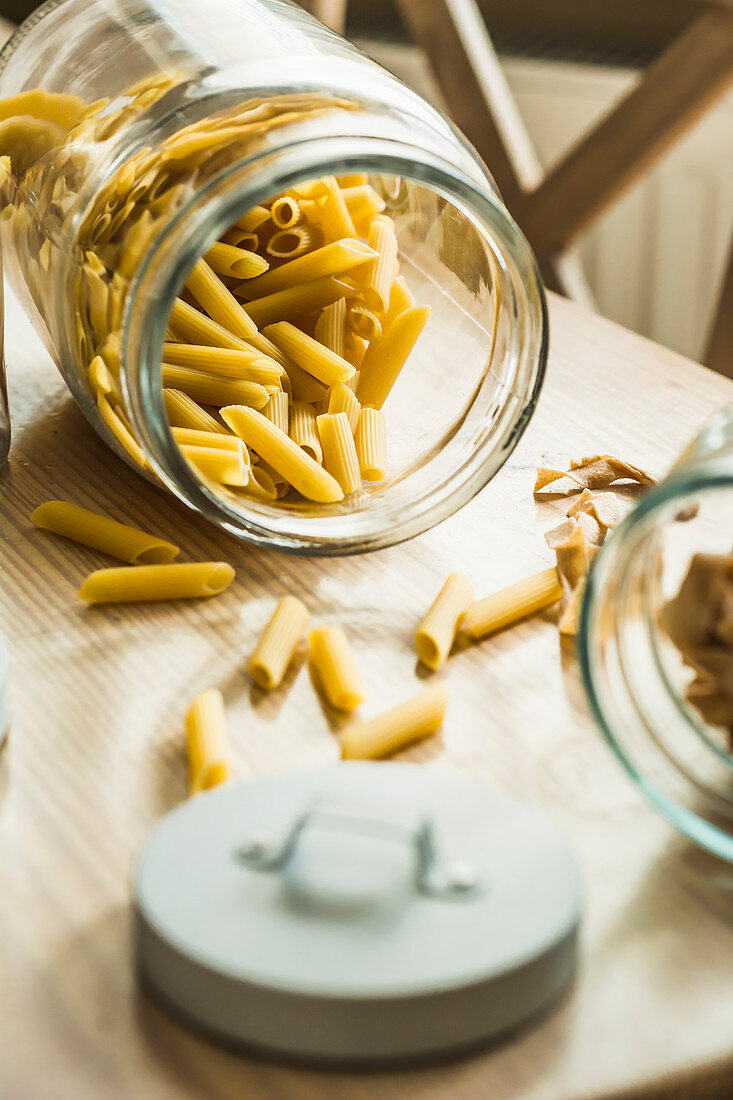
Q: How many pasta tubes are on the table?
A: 8